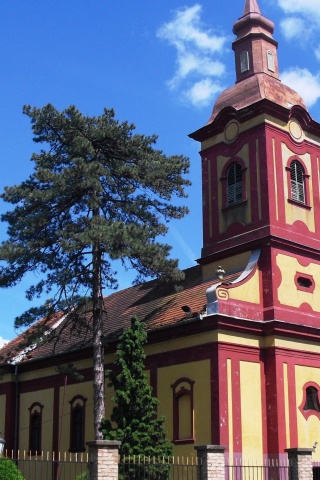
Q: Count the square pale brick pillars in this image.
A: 3